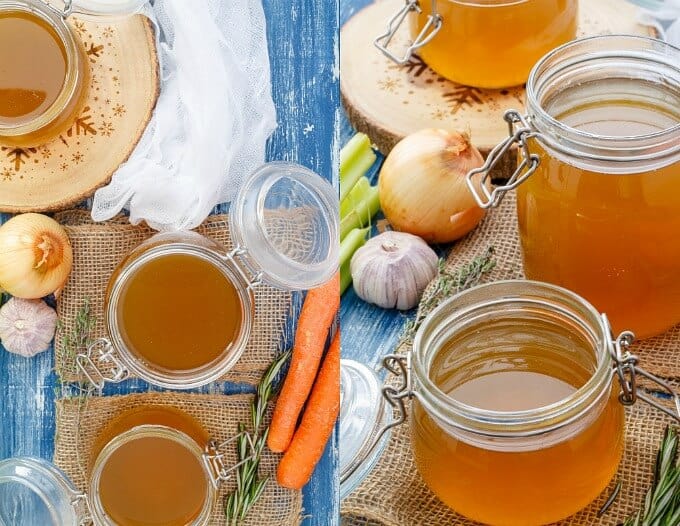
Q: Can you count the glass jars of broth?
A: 6